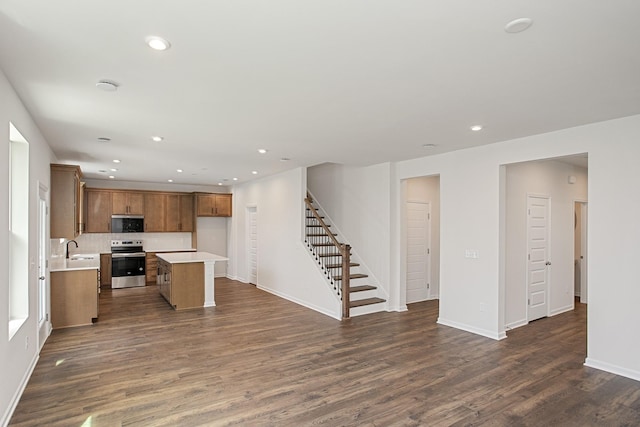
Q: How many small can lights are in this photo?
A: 12